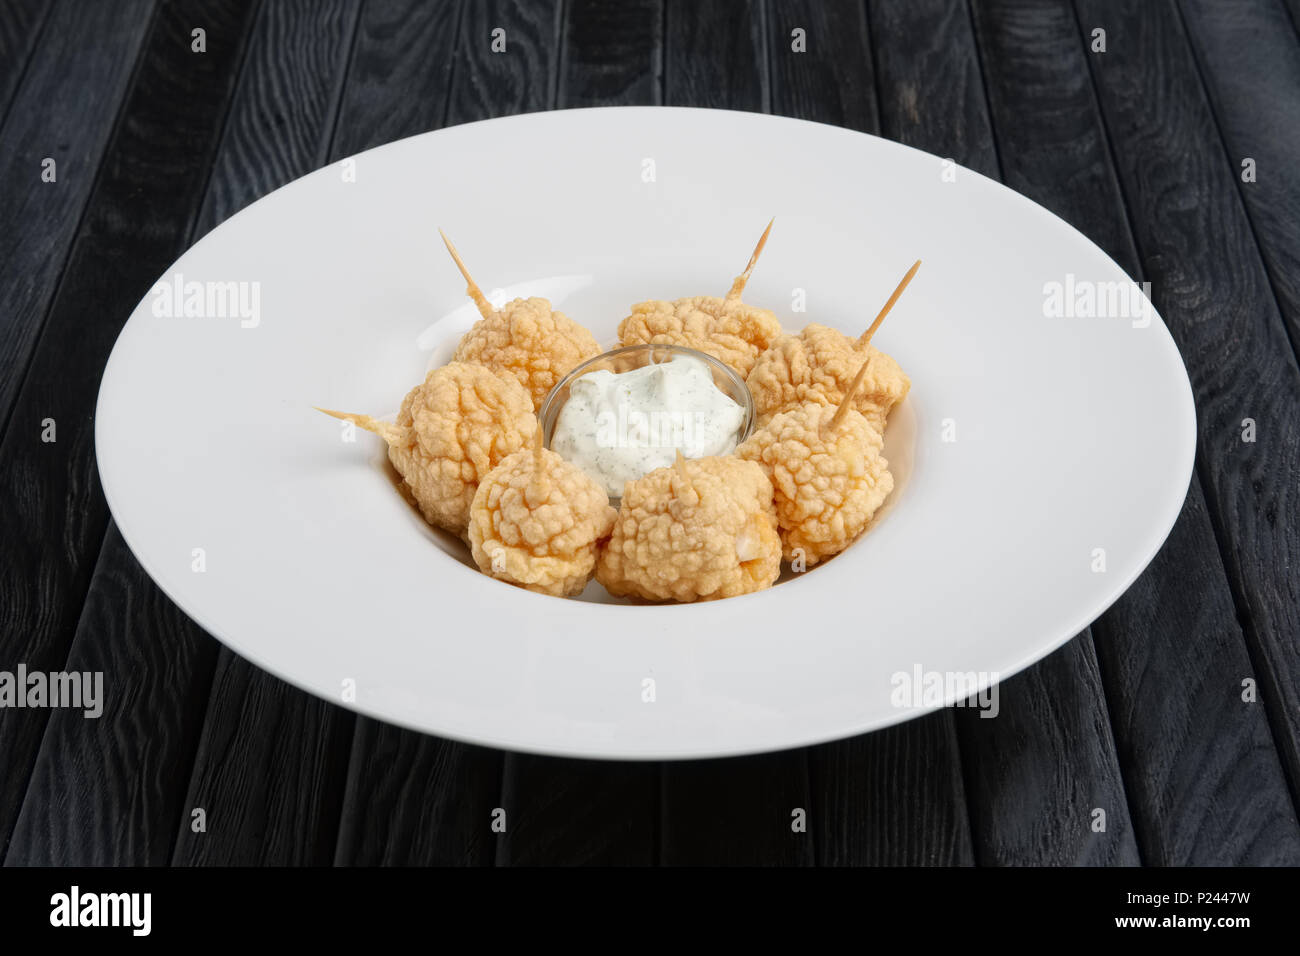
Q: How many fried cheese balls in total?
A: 7